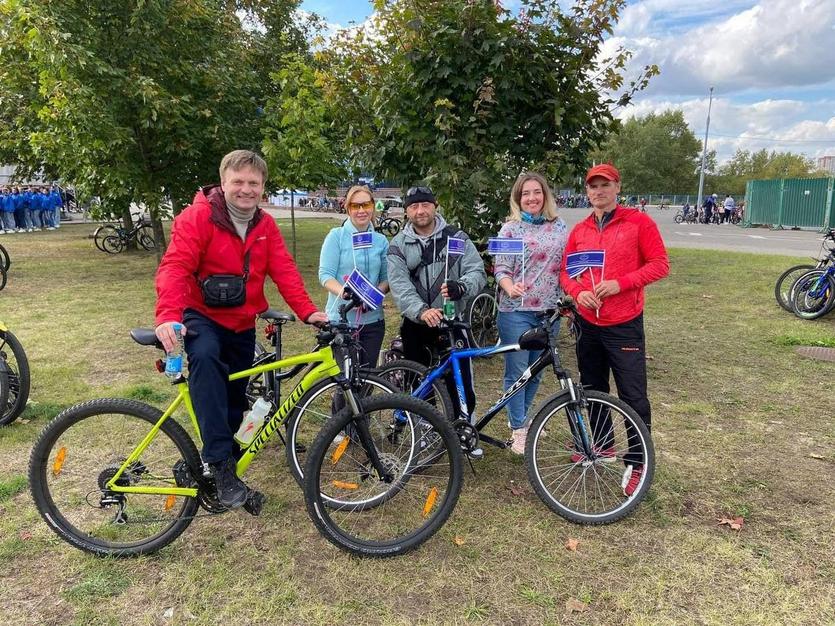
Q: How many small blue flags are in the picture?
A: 6